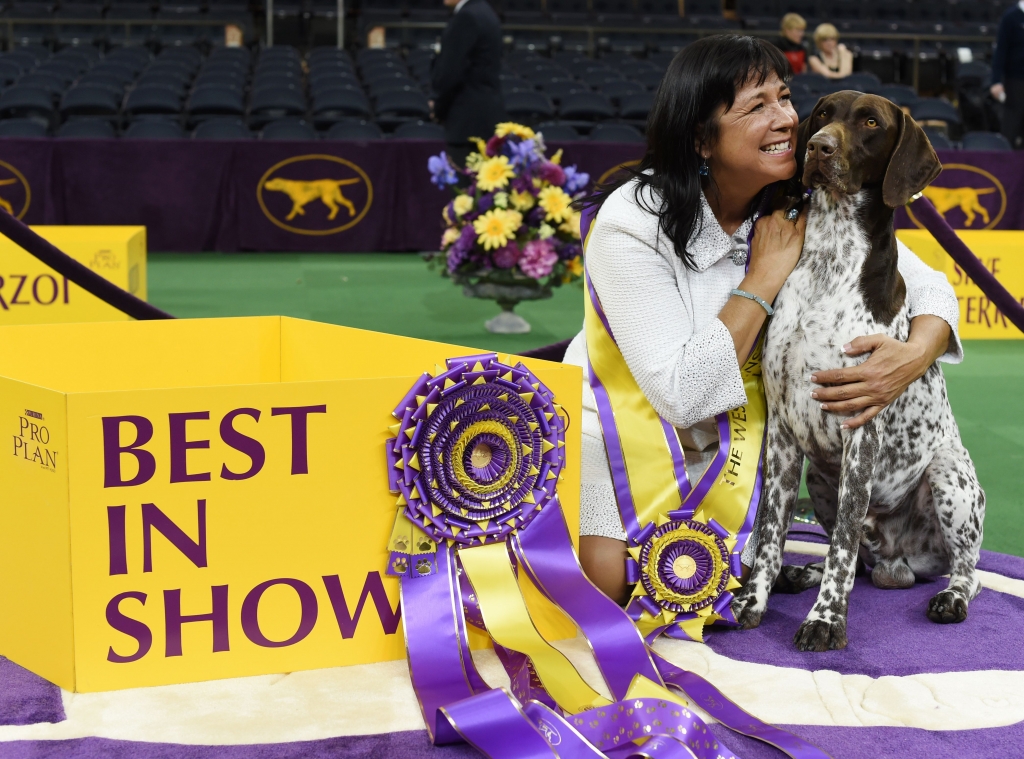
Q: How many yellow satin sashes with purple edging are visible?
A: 1